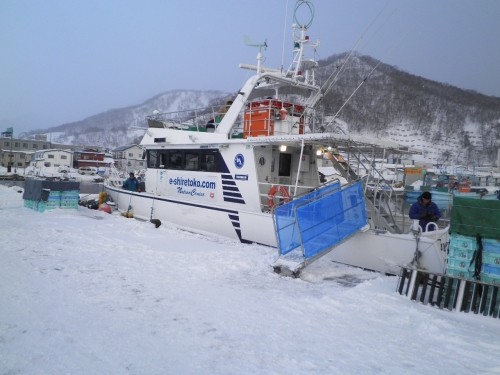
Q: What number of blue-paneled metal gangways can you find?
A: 1